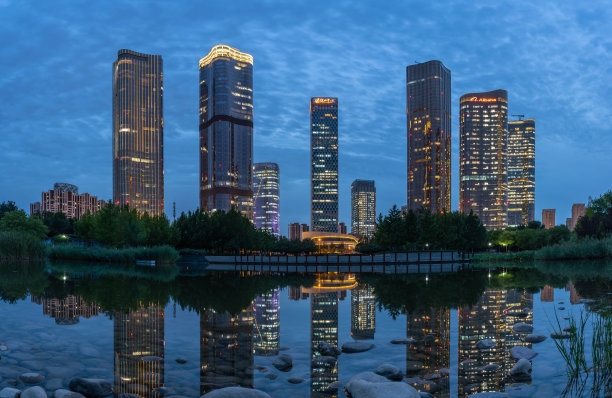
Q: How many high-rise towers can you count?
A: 8